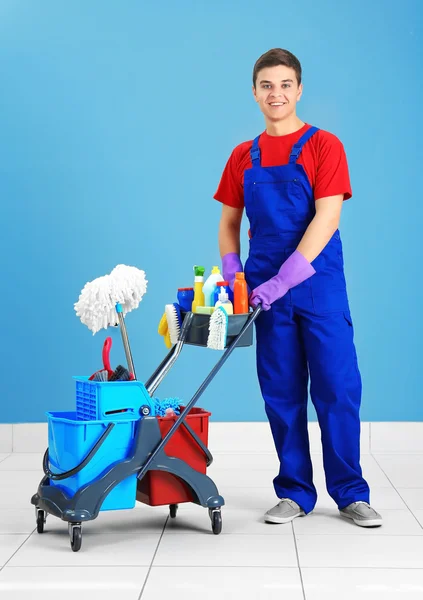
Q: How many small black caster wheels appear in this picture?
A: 4